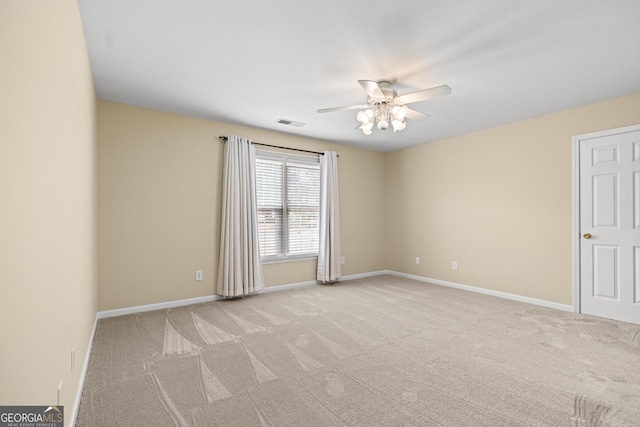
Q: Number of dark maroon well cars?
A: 0